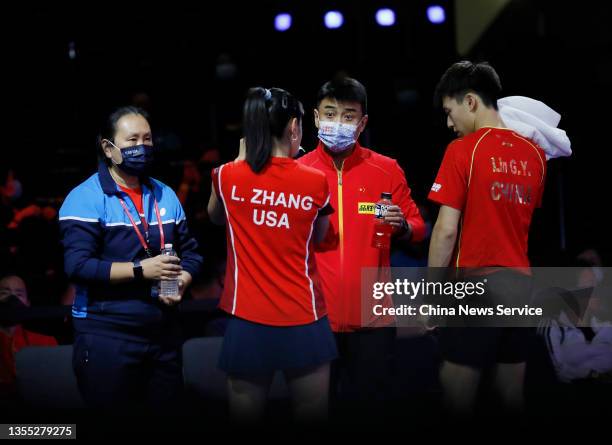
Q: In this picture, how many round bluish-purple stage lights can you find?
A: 4